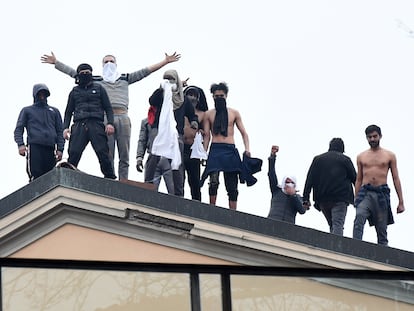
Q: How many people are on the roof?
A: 10